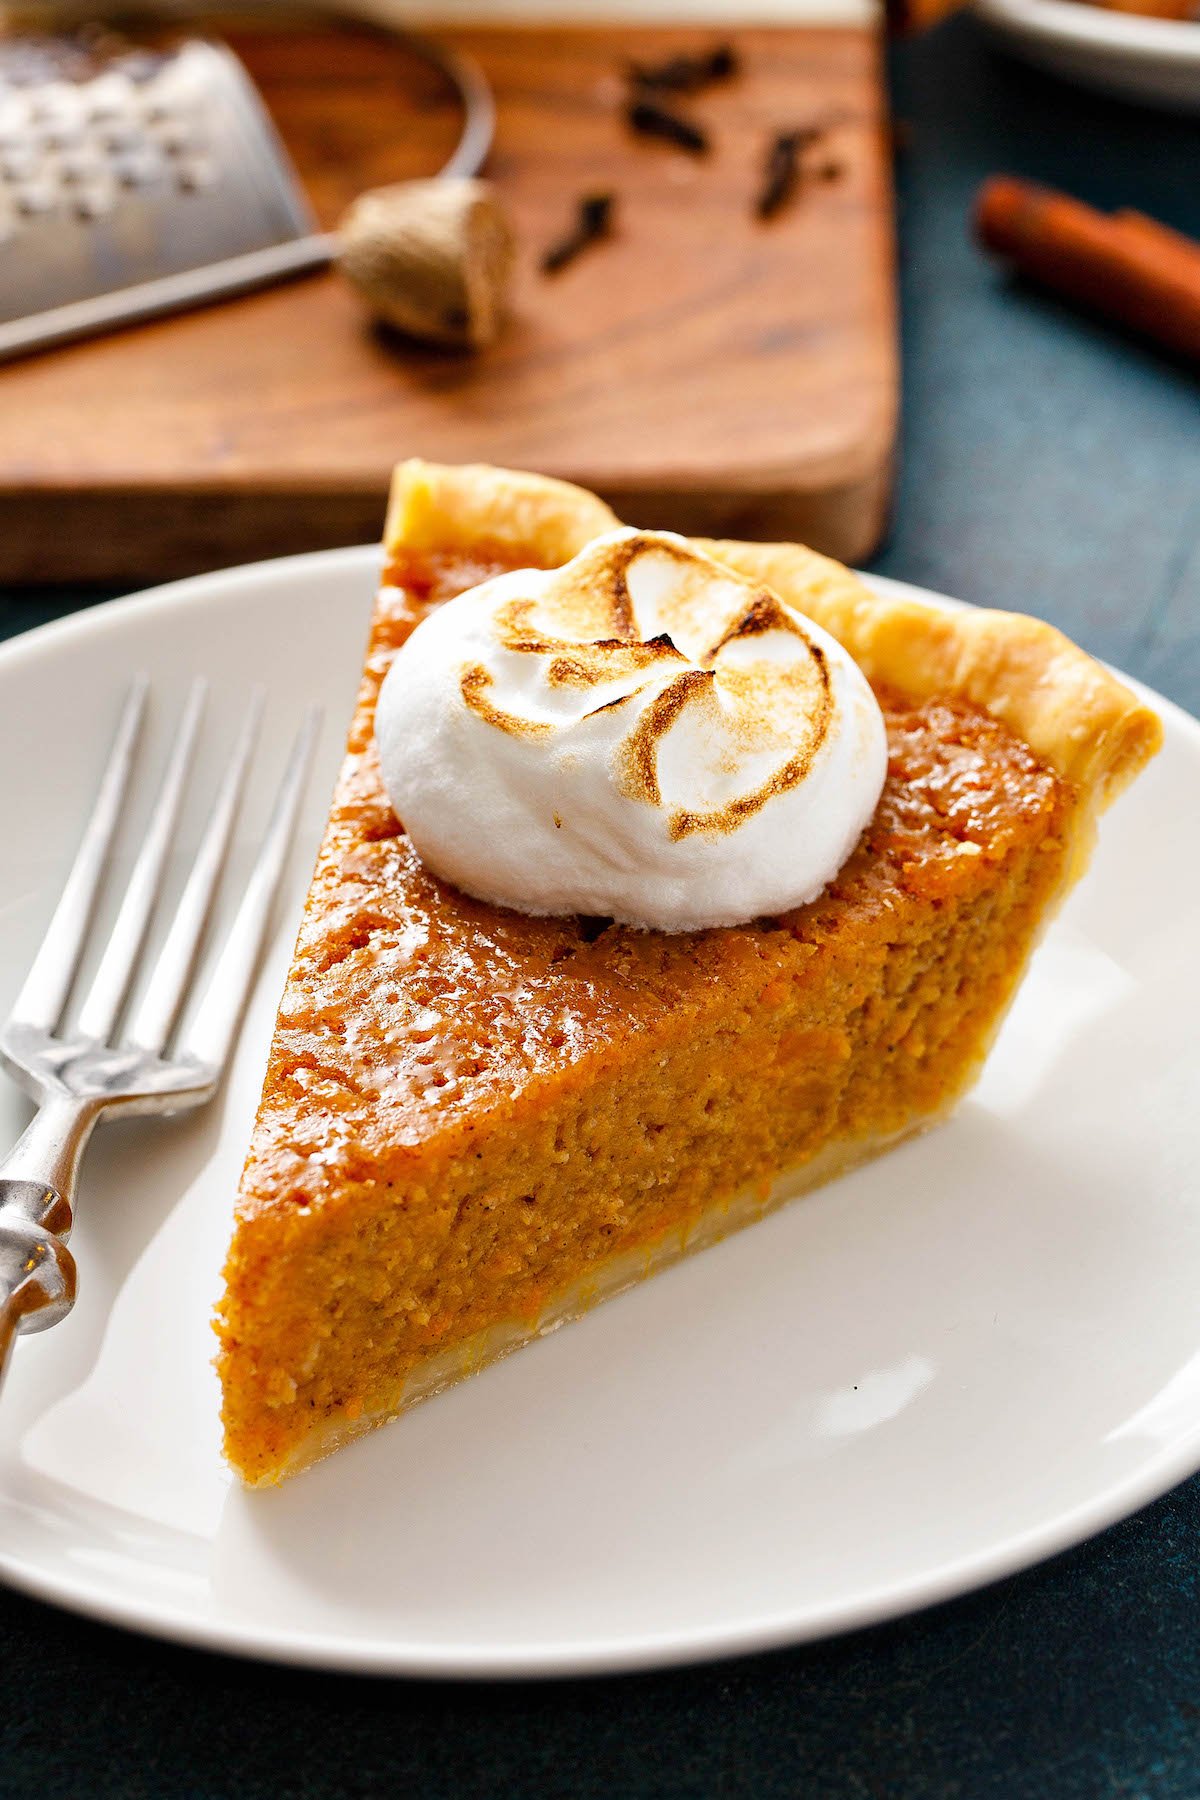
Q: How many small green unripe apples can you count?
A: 0